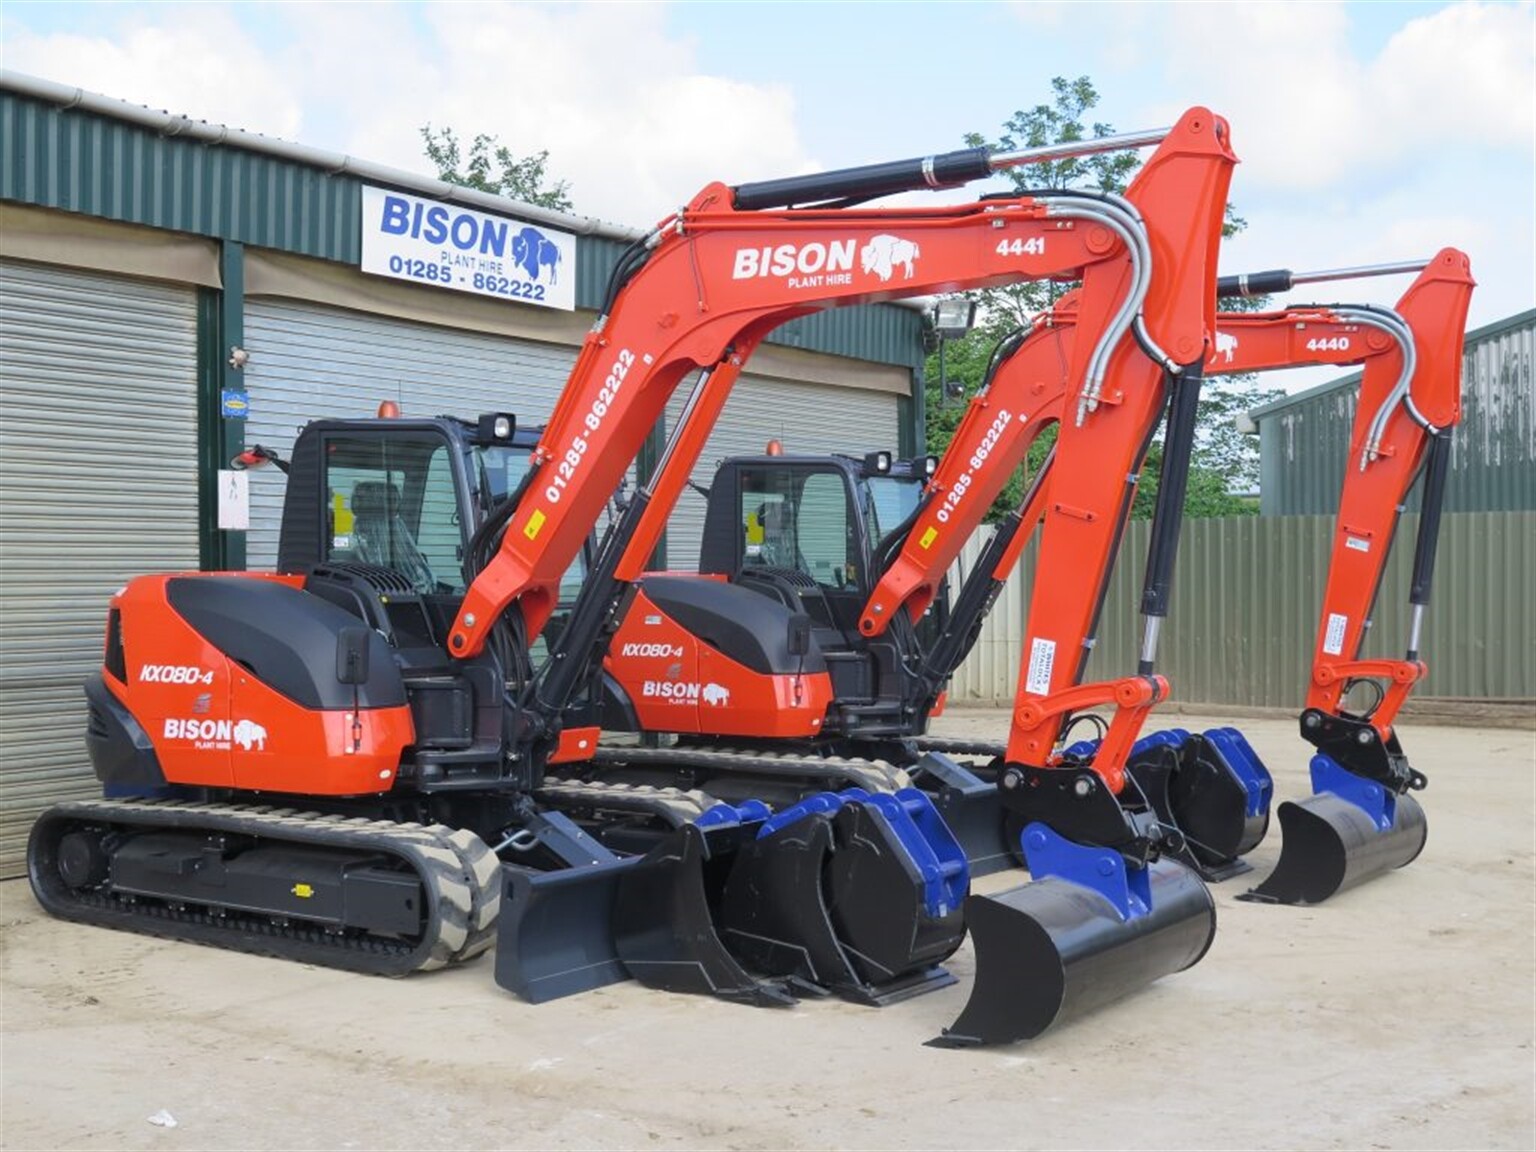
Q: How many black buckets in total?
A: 8